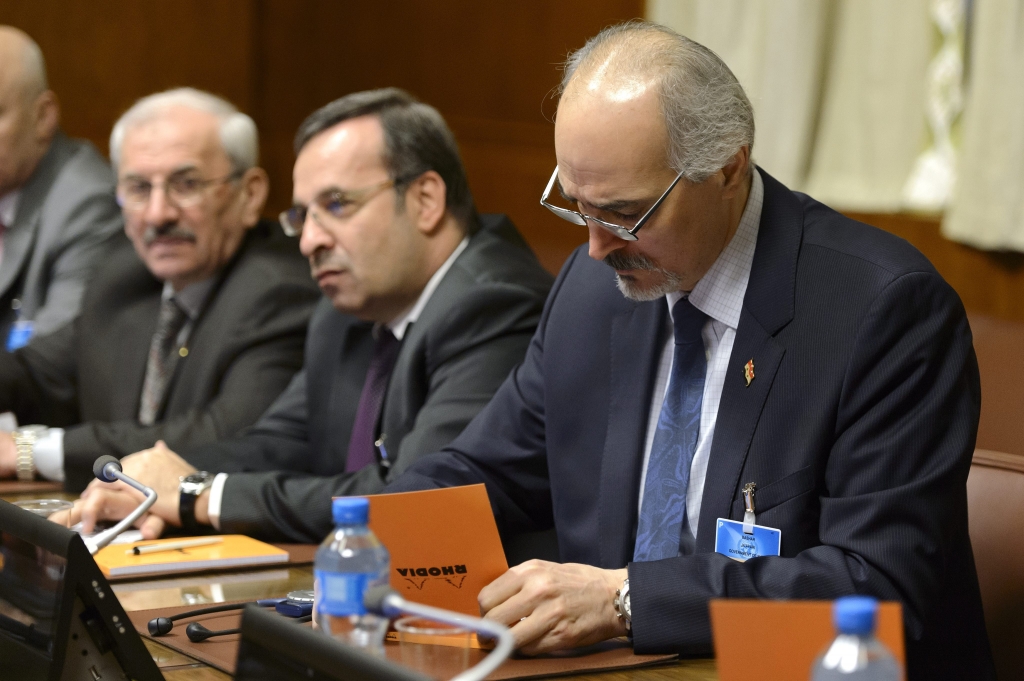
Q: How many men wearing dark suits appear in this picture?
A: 3